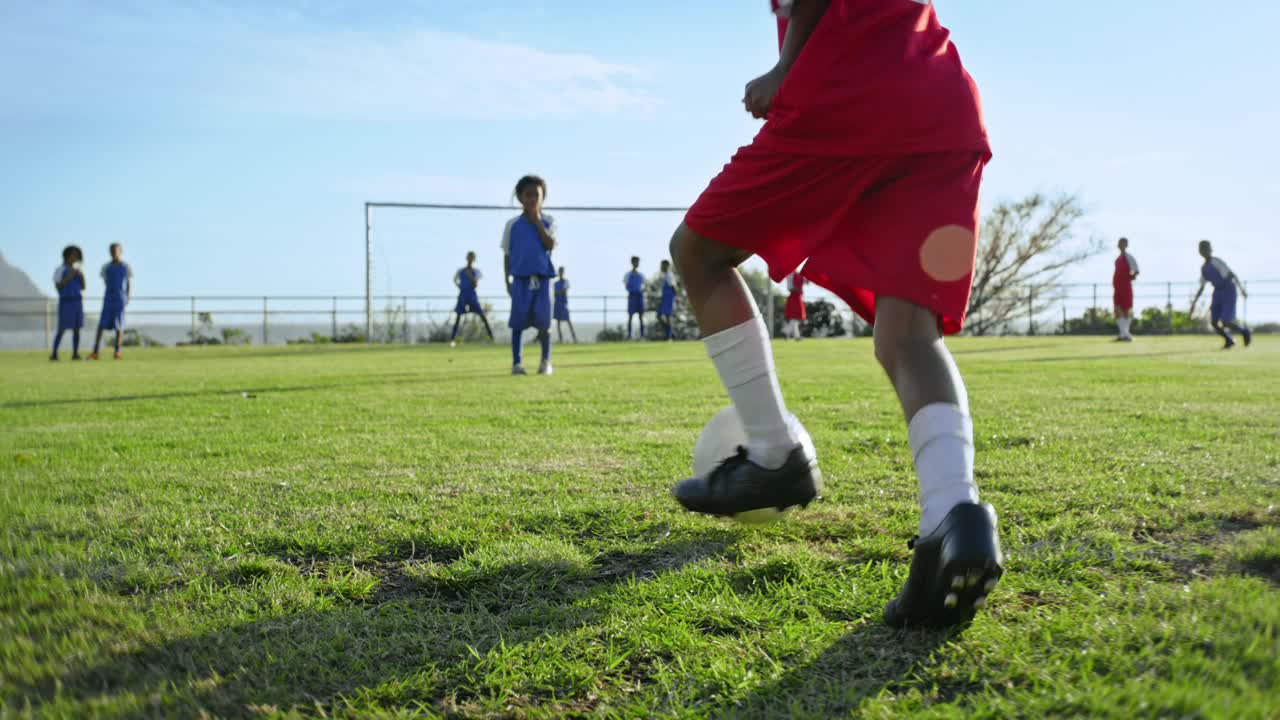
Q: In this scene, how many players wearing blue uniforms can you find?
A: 8